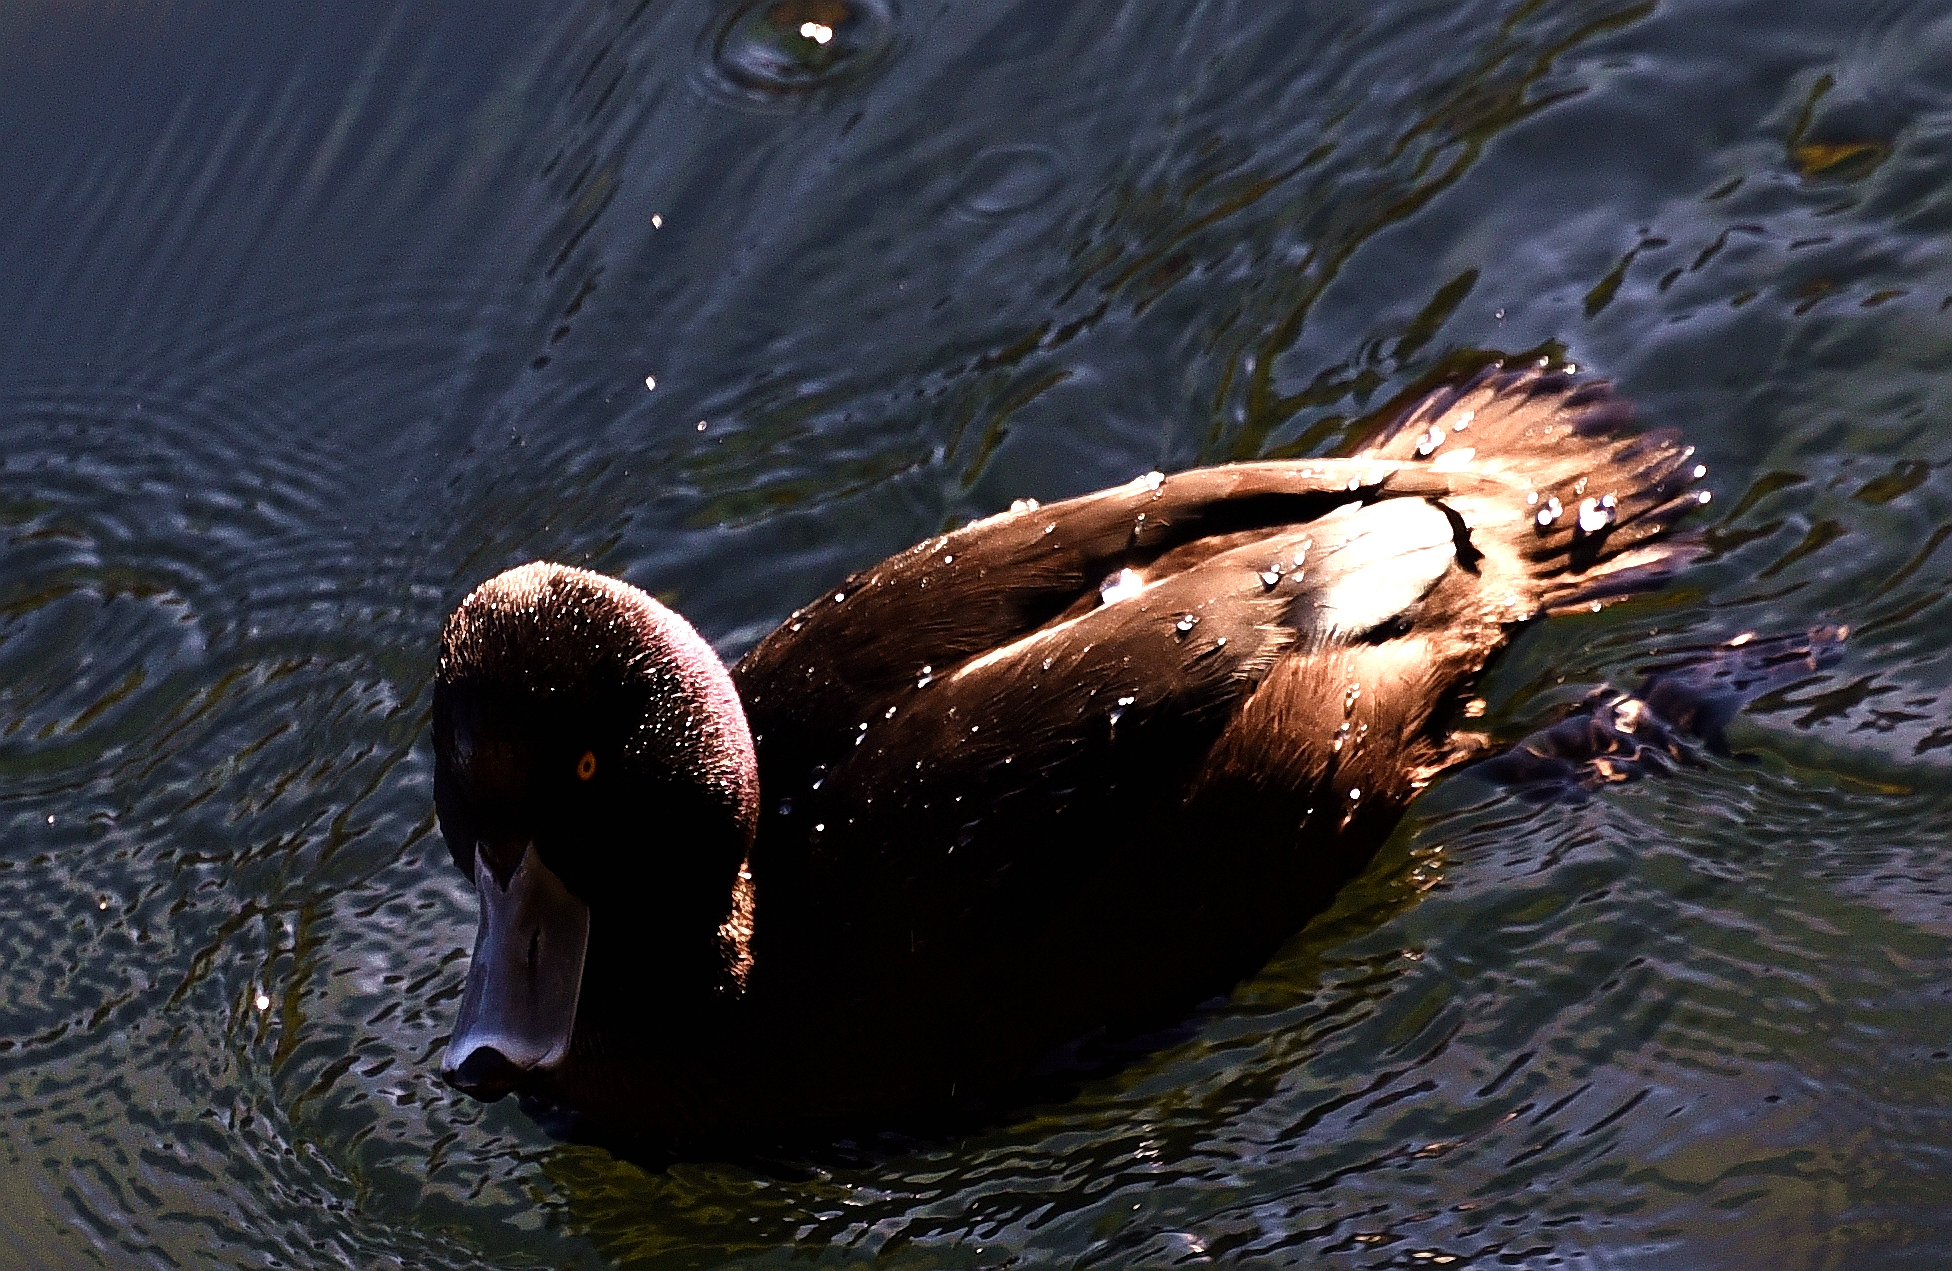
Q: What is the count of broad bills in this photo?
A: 1